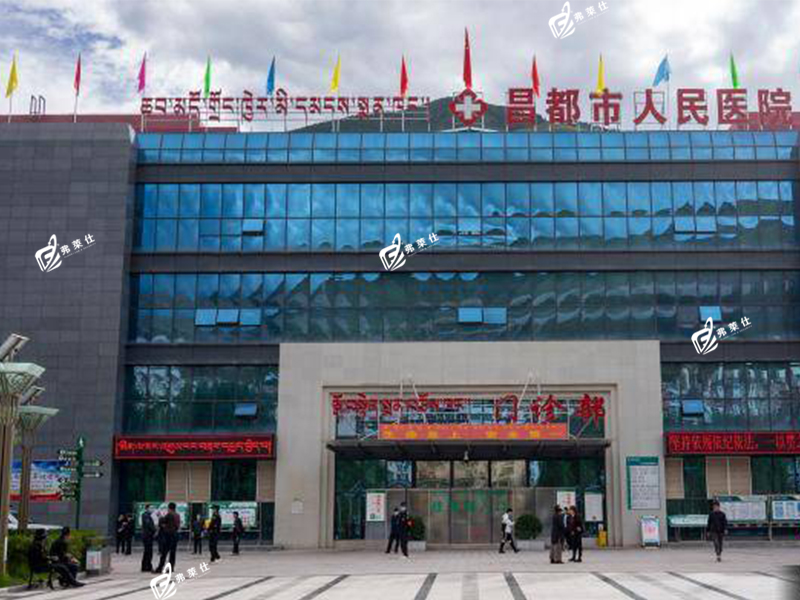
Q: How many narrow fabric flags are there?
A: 12